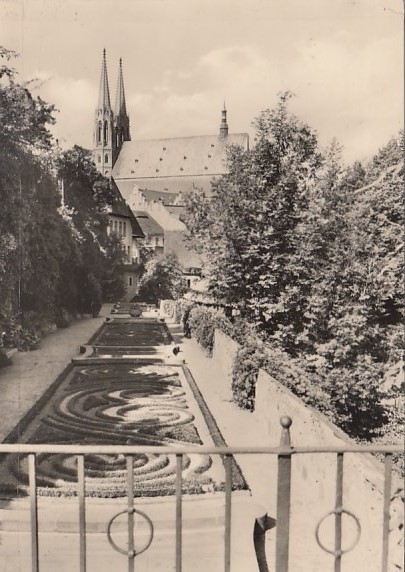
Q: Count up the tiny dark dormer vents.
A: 10